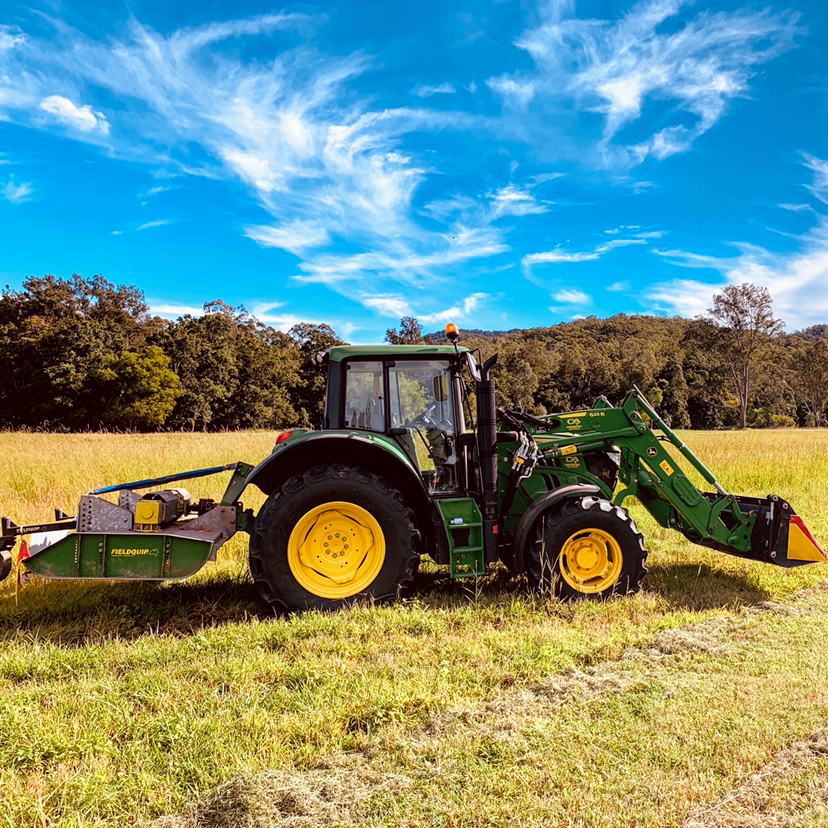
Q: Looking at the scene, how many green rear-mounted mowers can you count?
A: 1